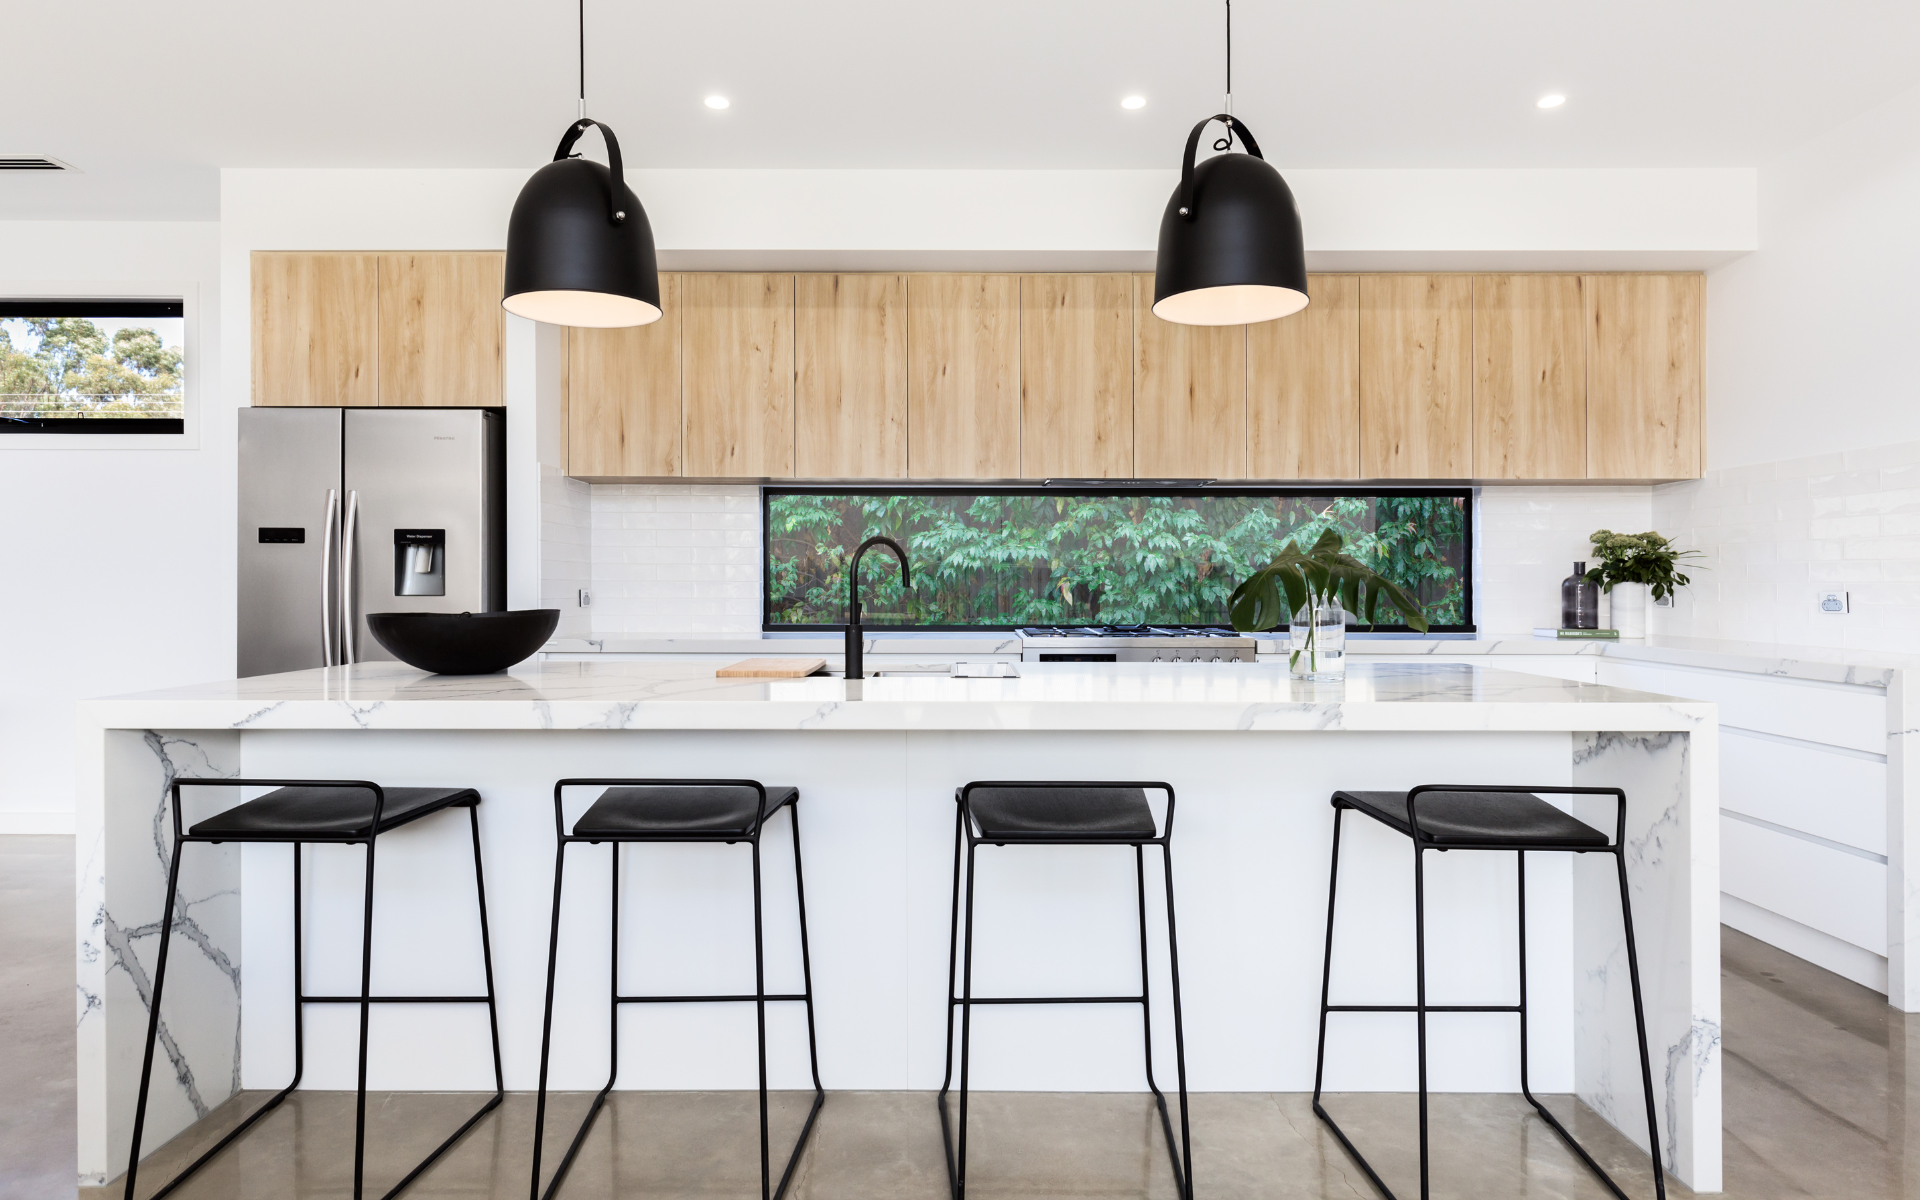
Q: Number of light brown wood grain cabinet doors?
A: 12